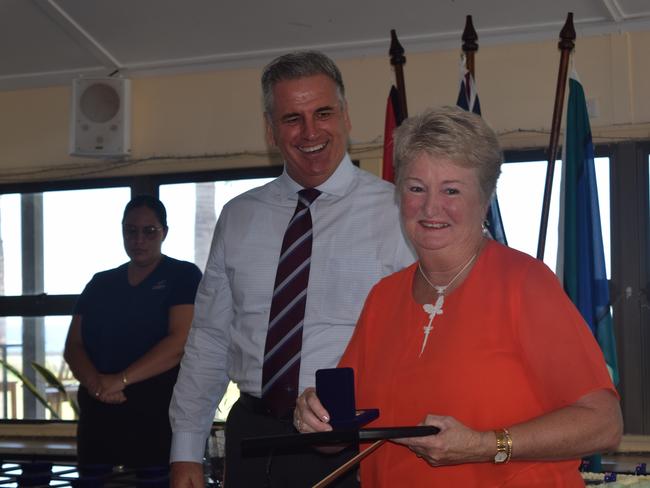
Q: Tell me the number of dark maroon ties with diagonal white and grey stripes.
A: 1